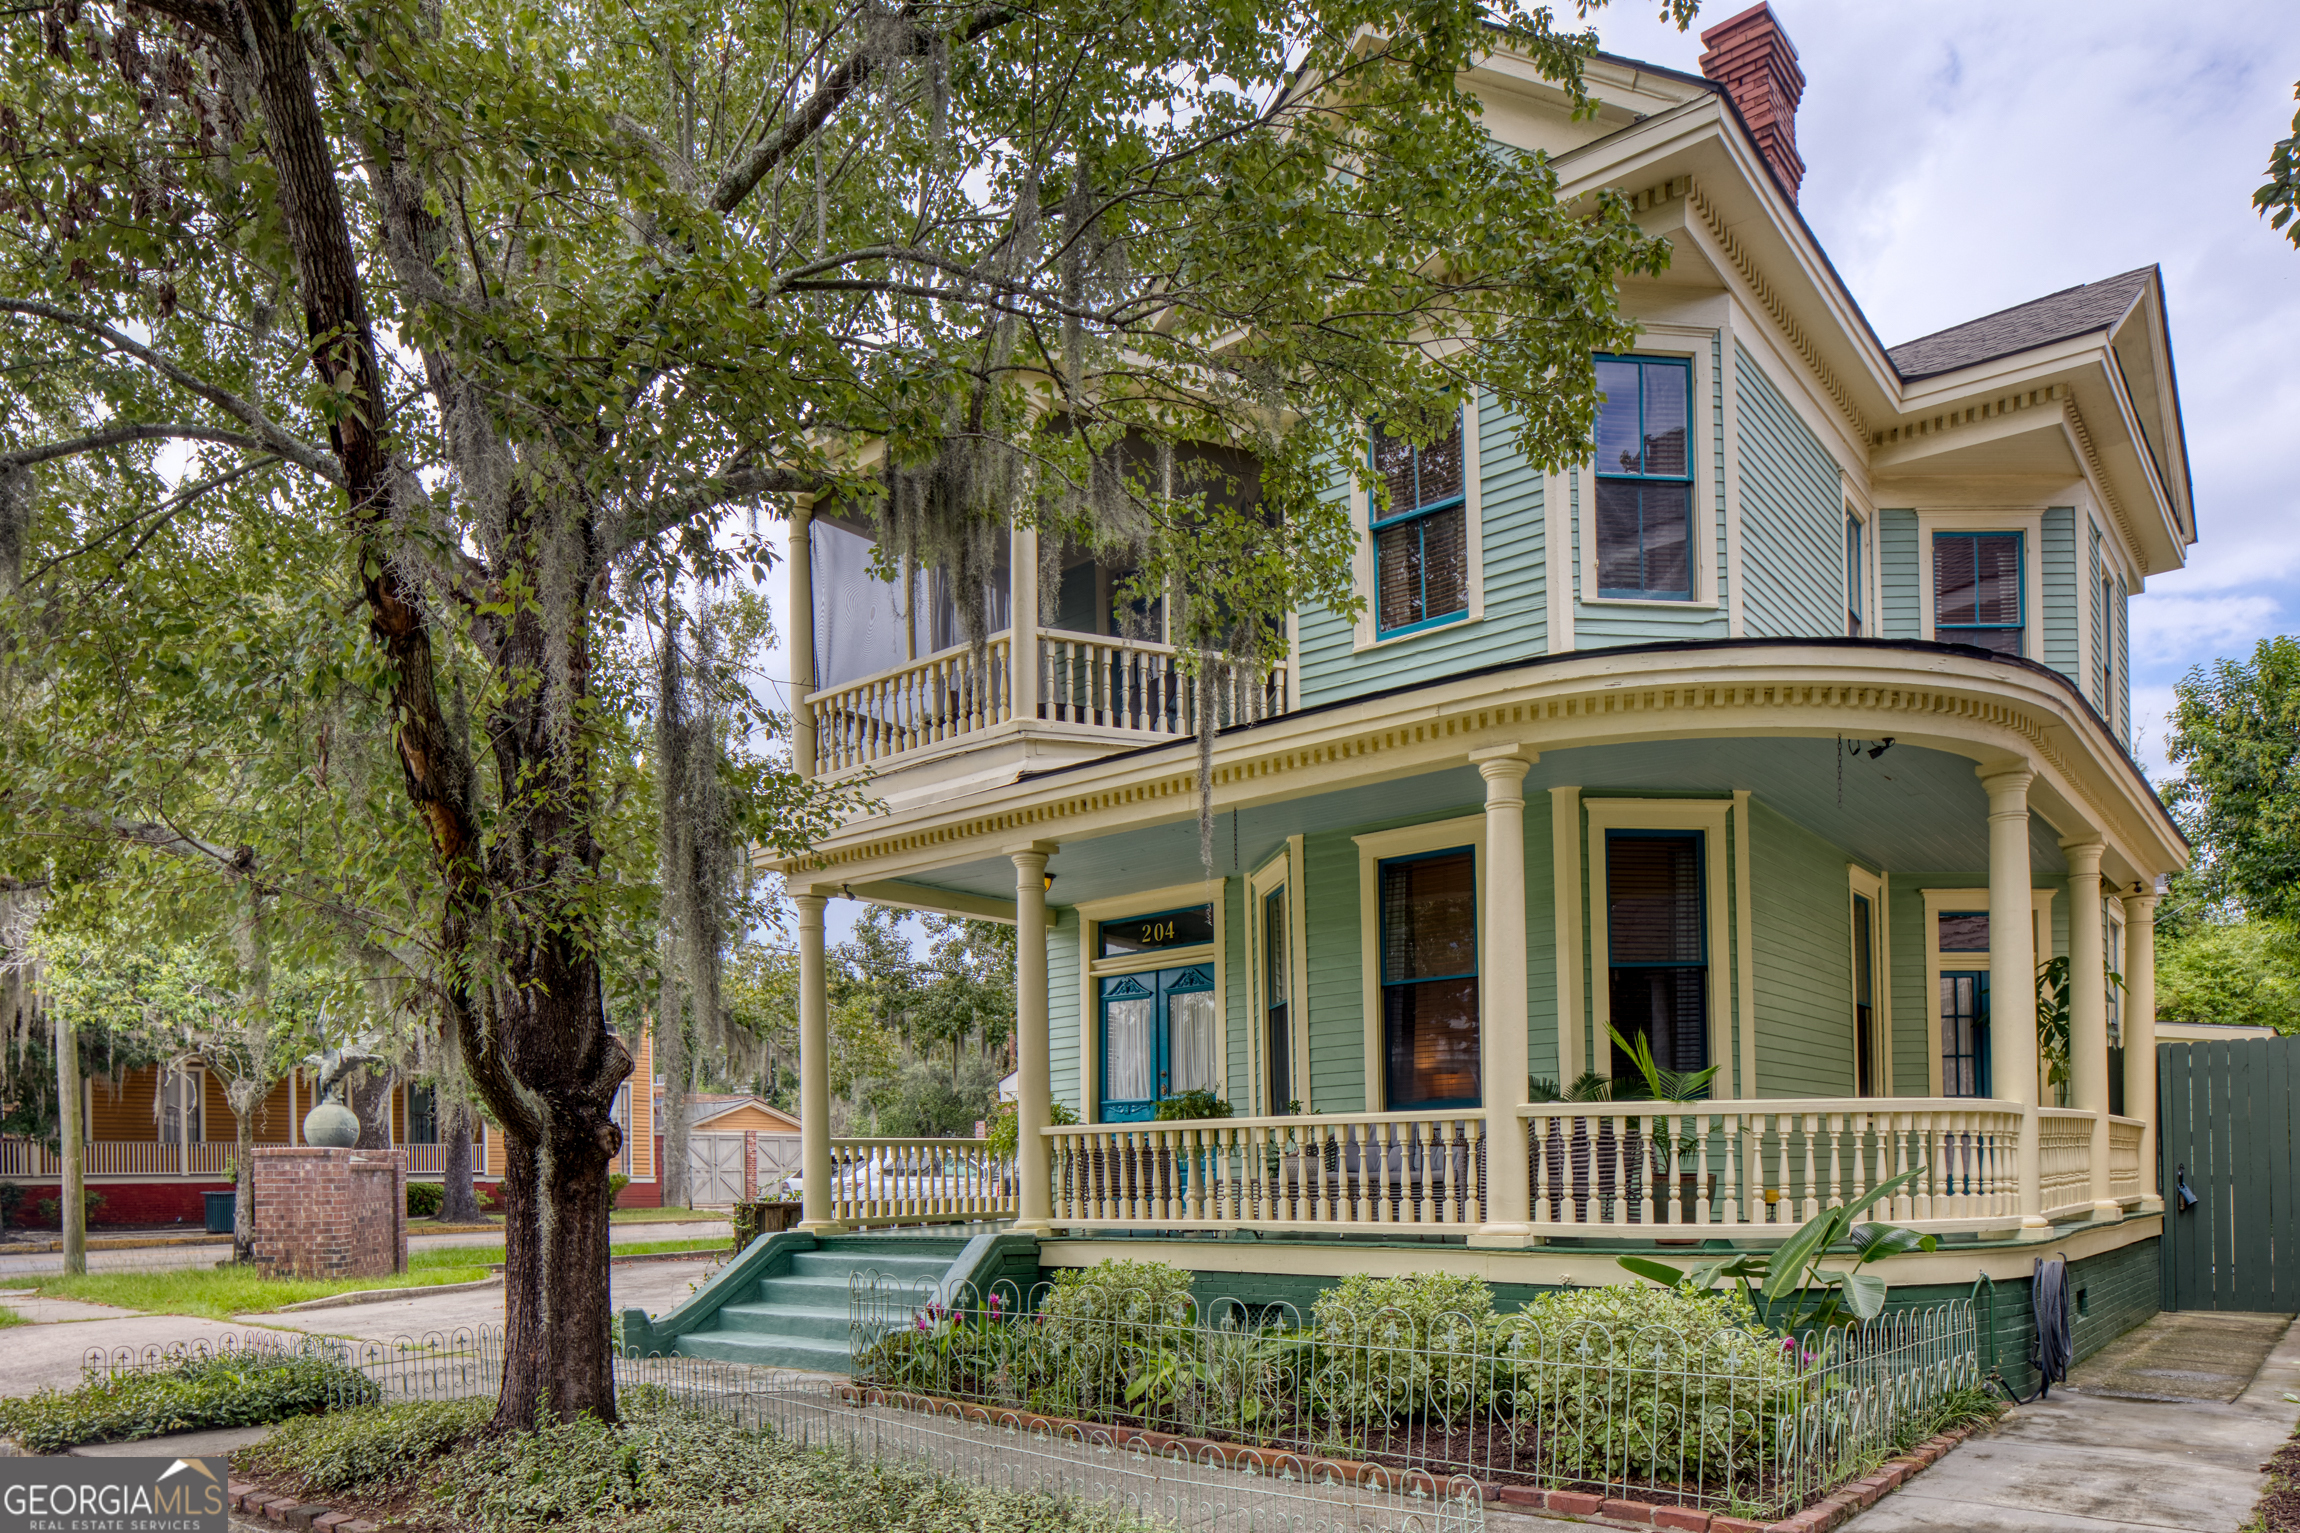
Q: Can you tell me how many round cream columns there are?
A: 8